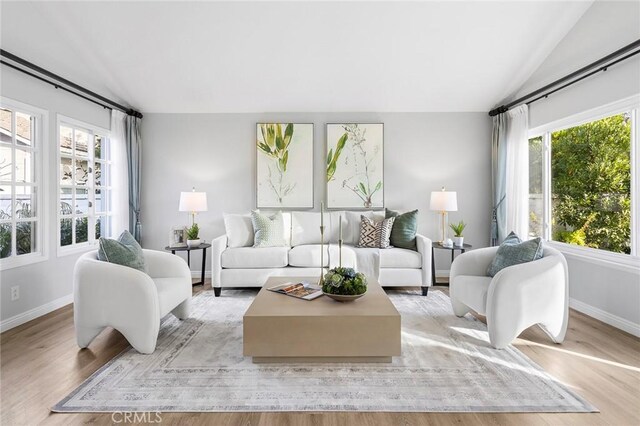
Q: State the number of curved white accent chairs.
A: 2